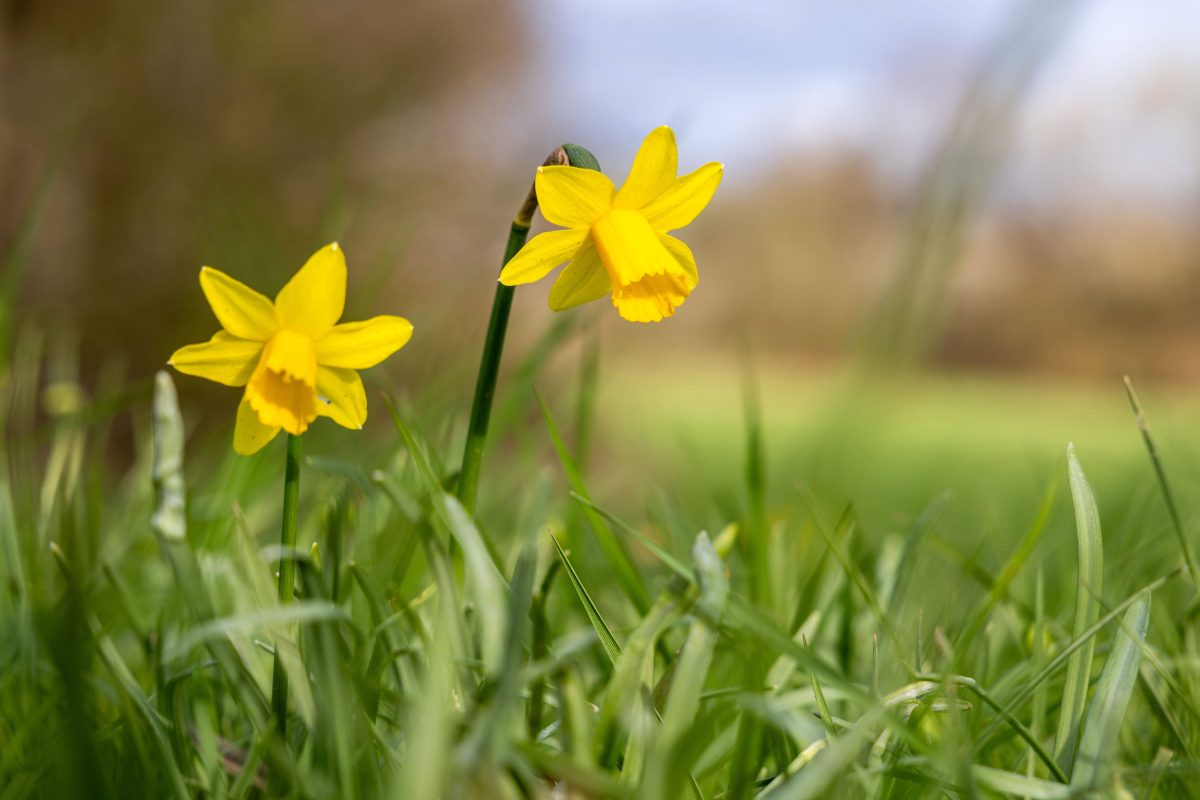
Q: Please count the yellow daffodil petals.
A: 12